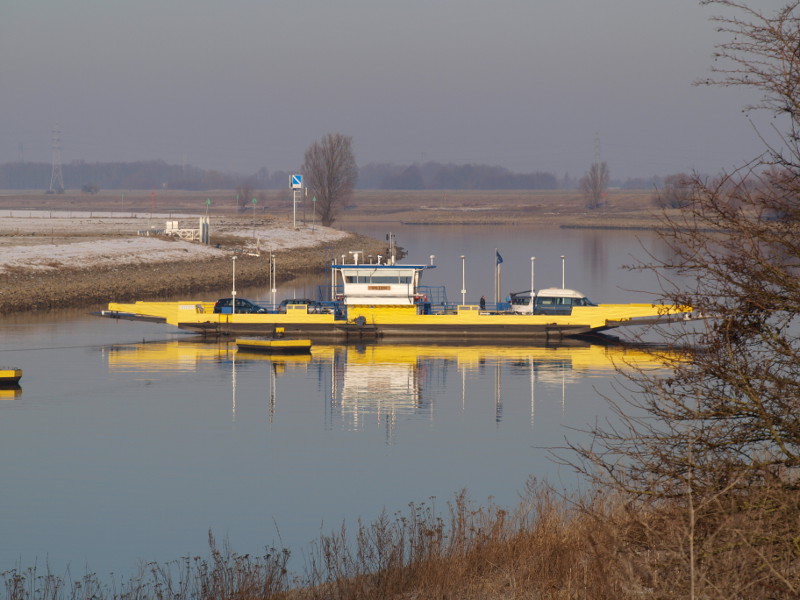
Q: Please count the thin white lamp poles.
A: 5